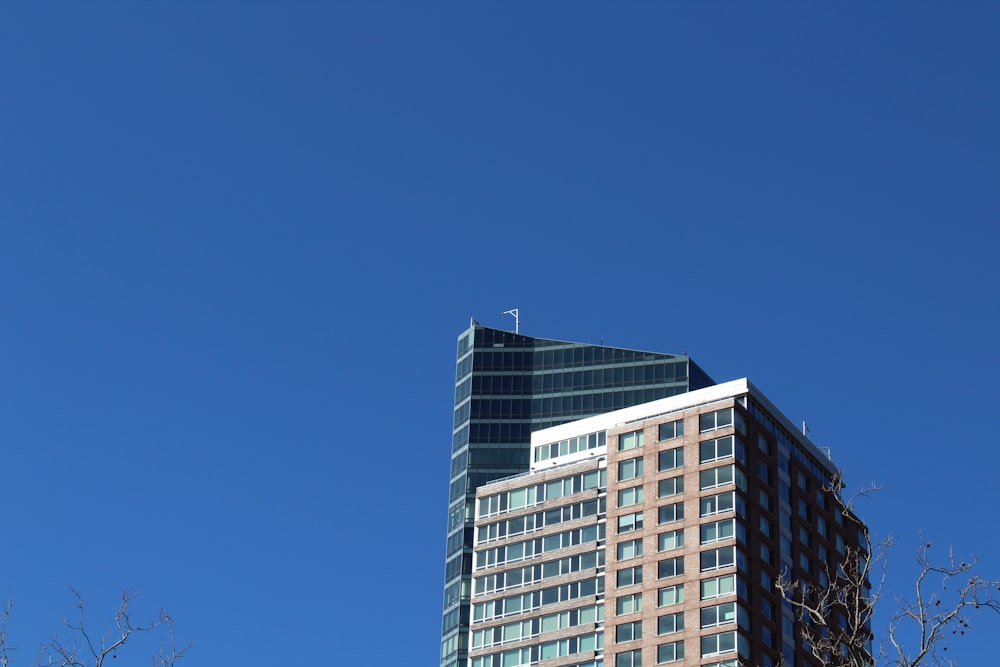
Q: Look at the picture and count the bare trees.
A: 2